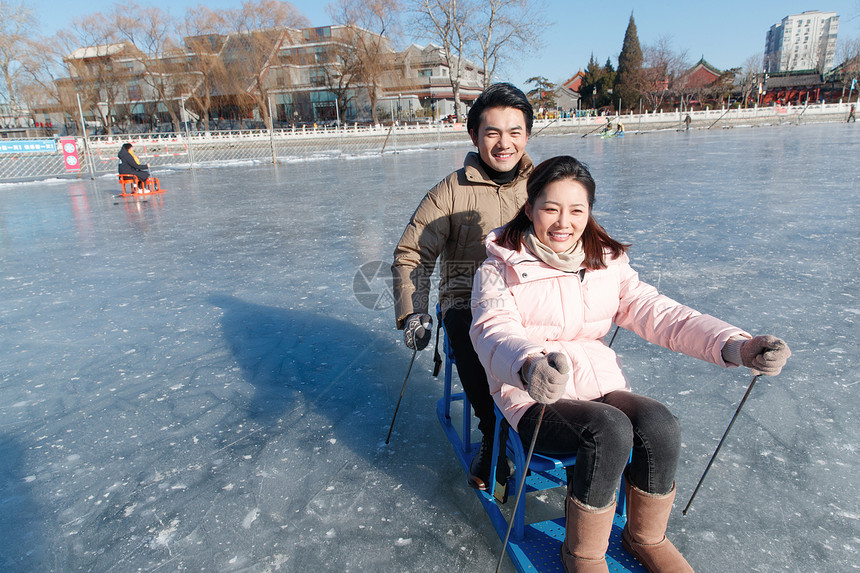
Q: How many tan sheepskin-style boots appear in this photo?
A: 2